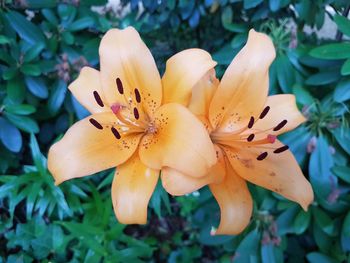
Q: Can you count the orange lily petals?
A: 12